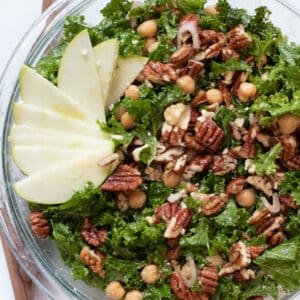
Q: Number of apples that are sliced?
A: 8